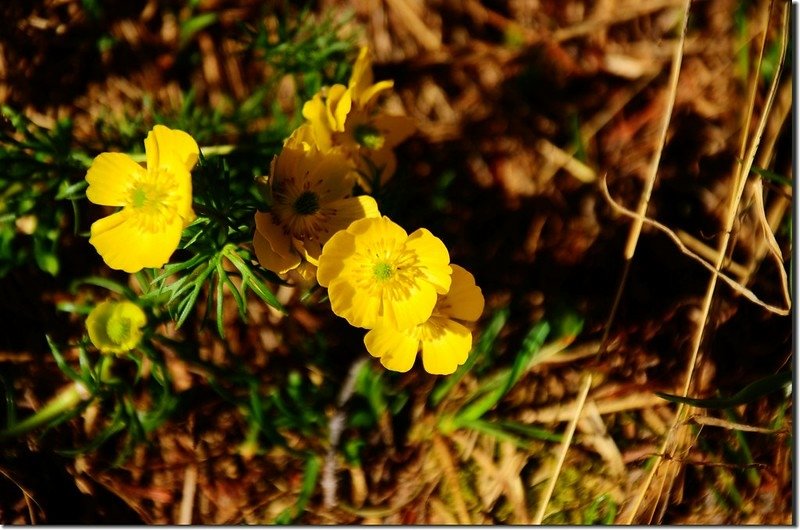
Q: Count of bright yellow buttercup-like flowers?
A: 6